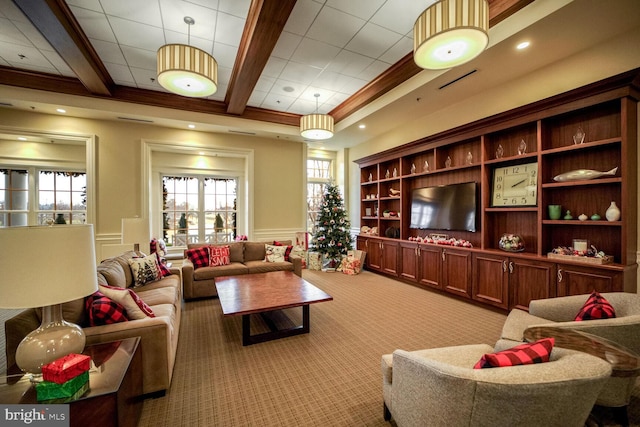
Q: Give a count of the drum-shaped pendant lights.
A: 3